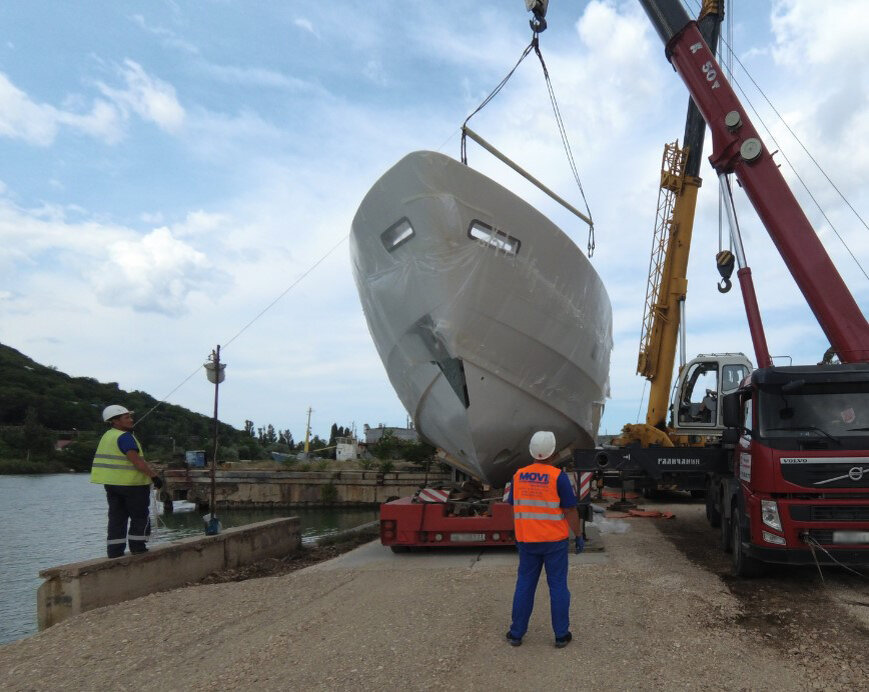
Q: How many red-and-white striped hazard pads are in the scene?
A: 3